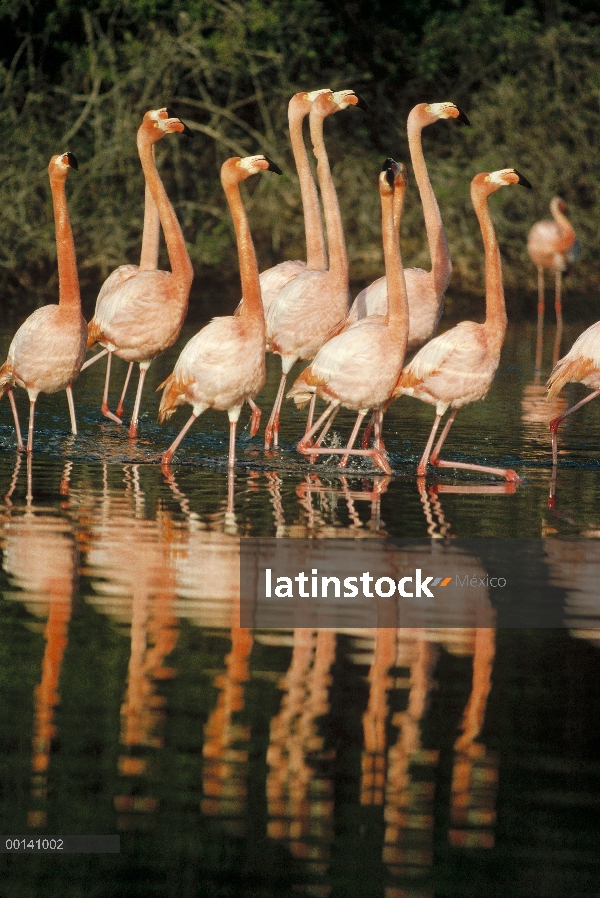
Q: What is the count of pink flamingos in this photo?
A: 12